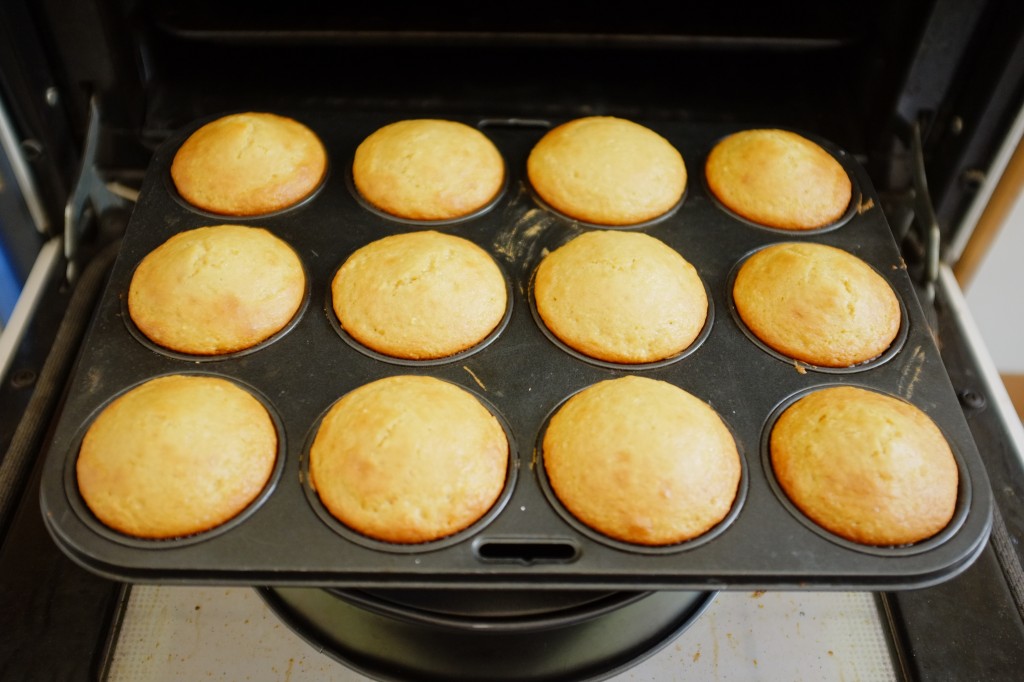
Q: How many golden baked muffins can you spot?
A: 12